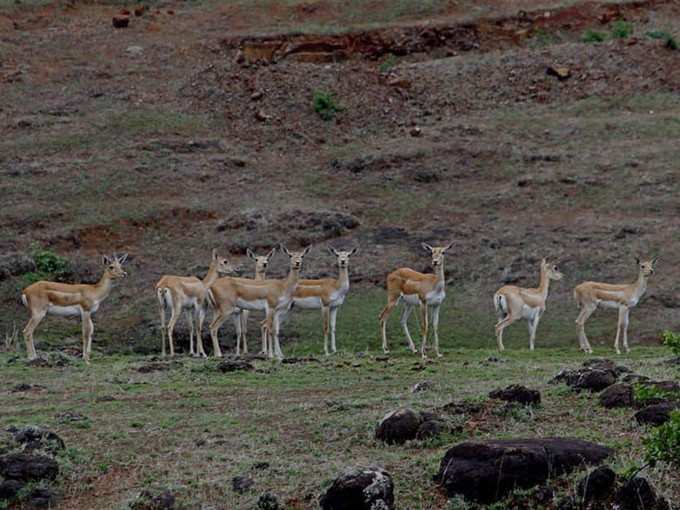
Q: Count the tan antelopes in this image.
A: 8